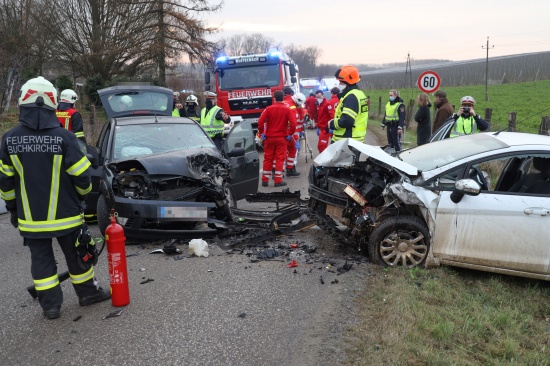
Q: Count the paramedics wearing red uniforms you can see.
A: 6